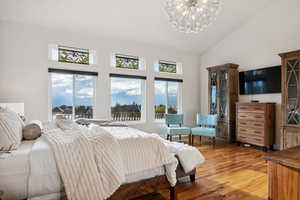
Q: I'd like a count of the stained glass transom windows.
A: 3